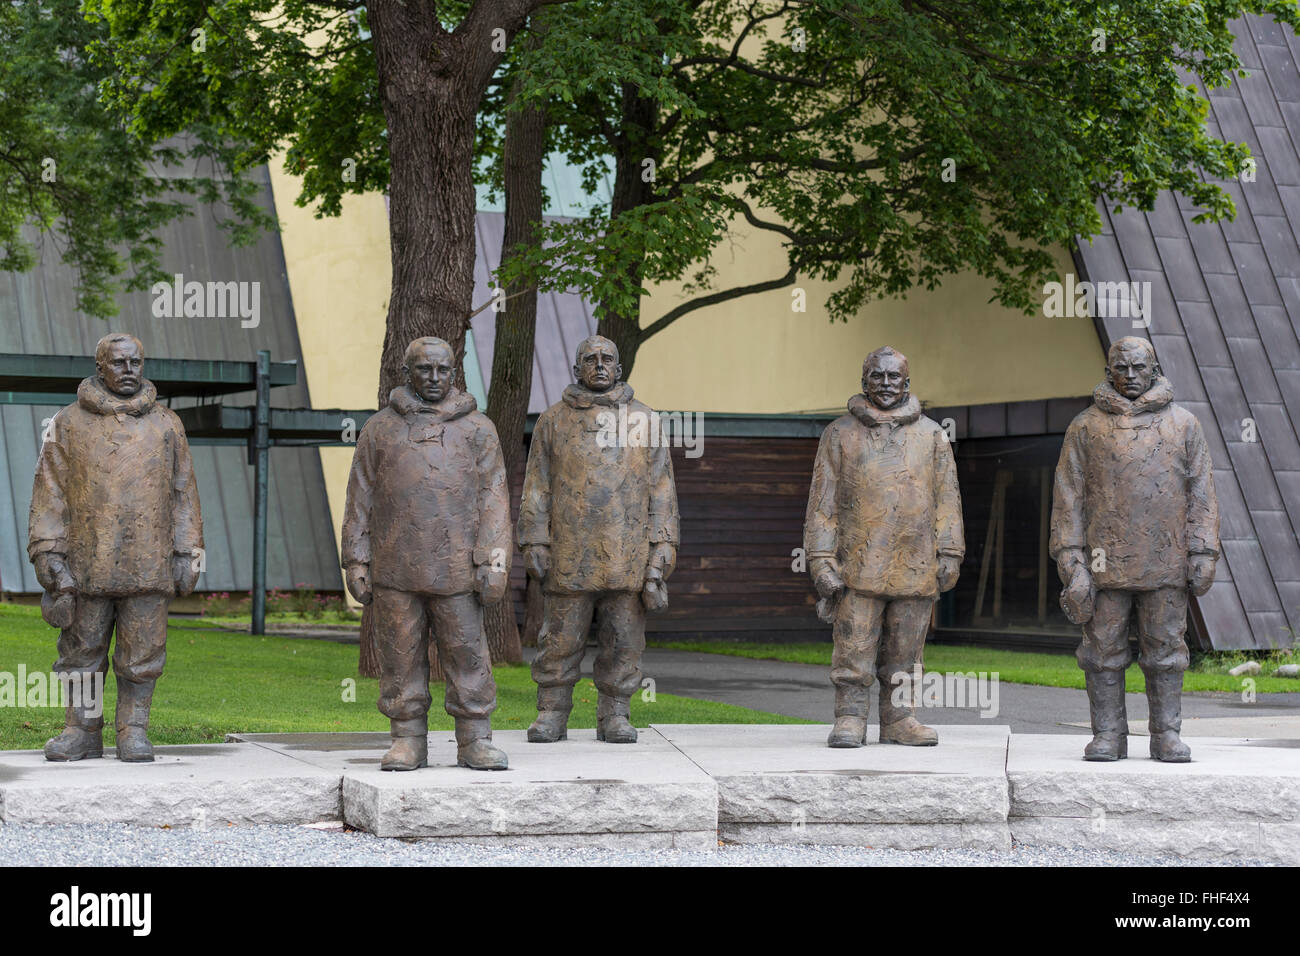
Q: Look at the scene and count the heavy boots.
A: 10